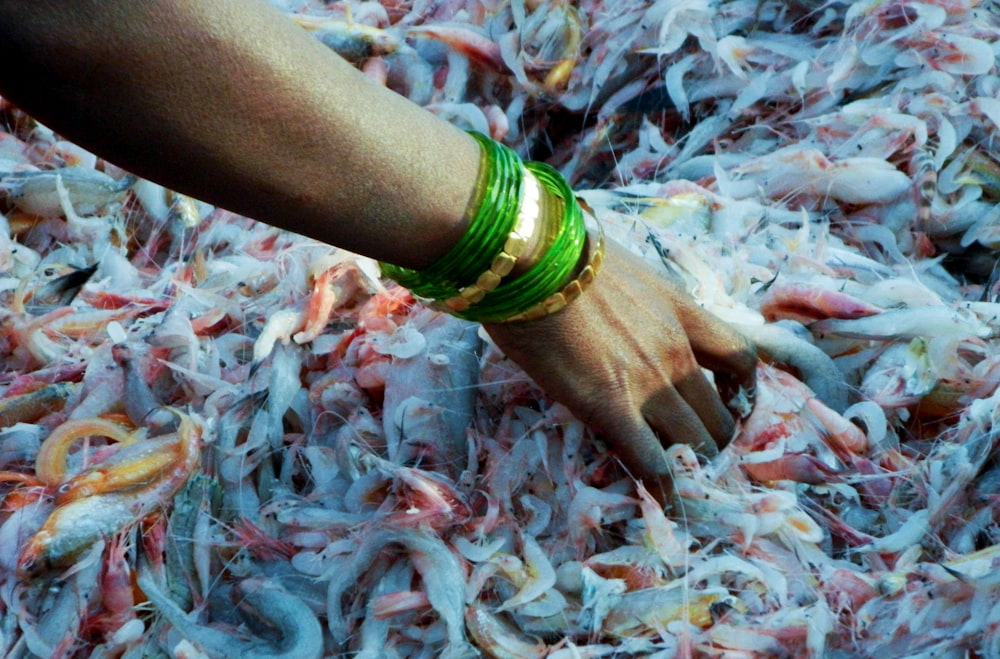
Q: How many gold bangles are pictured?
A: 2